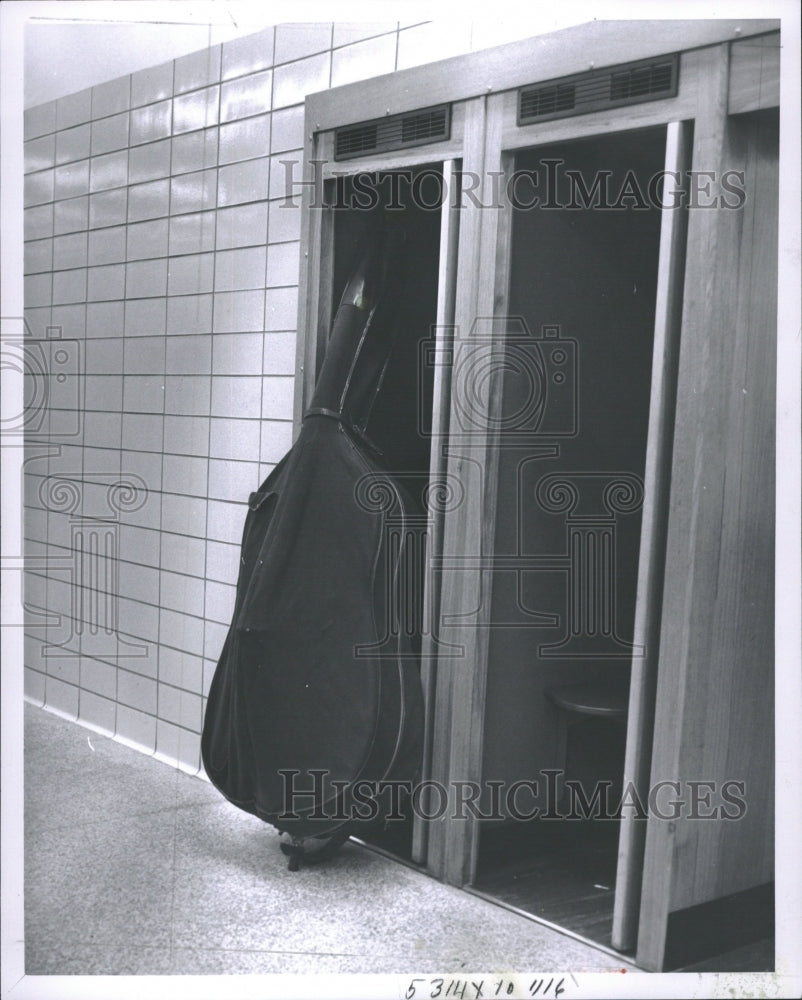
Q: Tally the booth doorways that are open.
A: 2